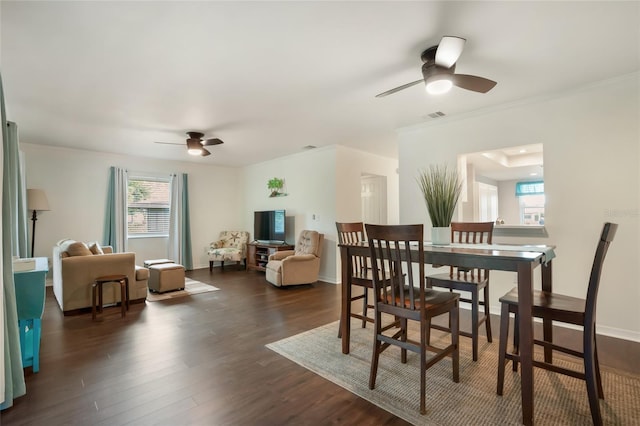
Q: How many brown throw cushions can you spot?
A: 2